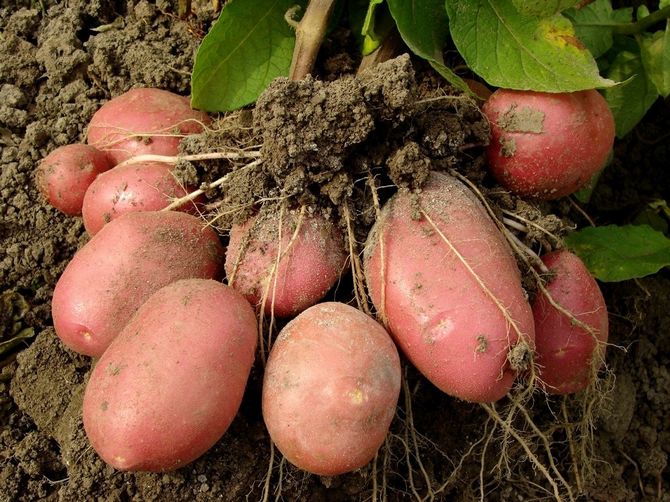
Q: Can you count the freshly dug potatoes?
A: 10